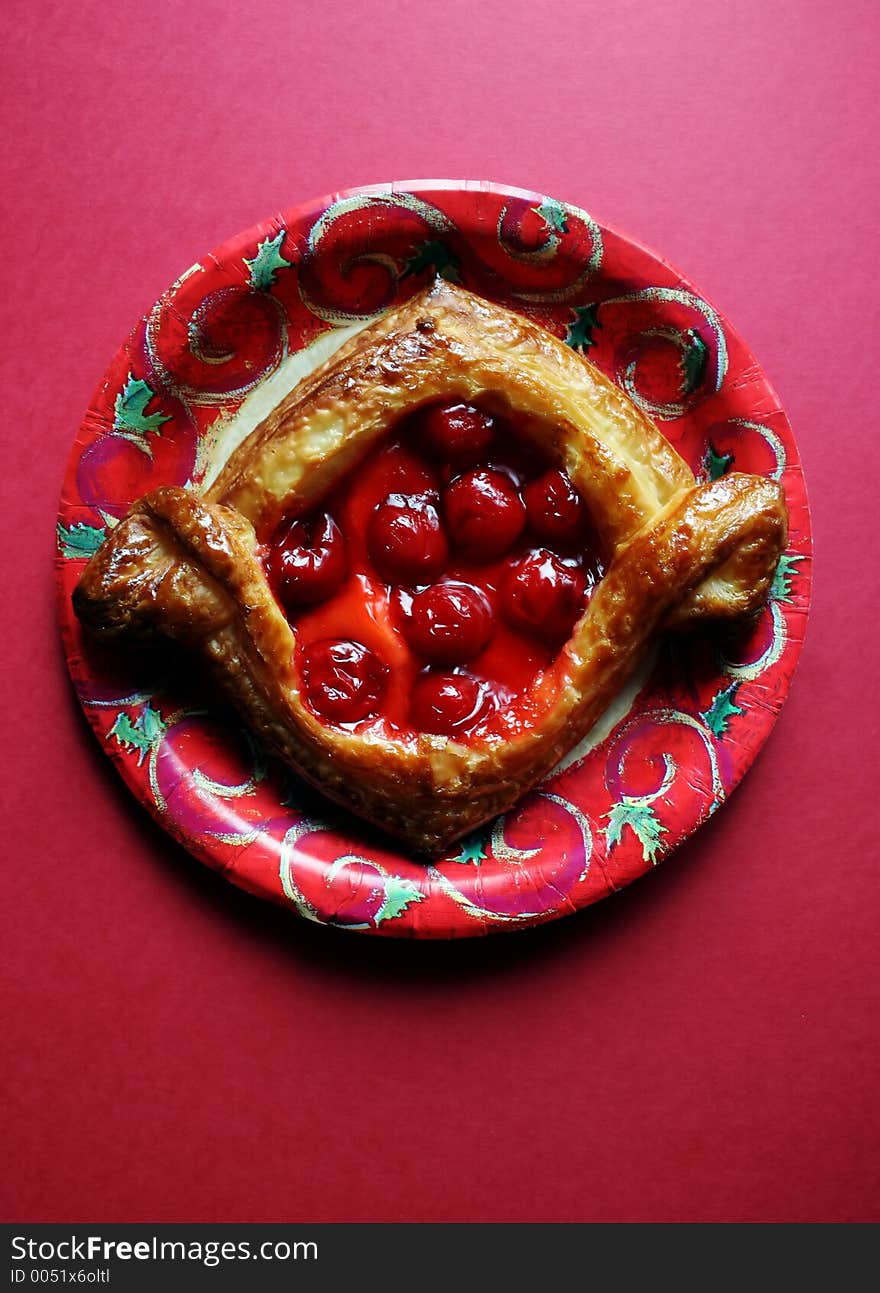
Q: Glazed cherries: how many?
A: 9